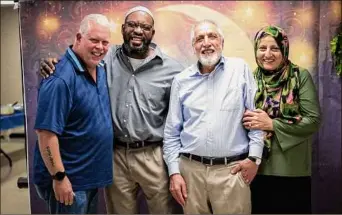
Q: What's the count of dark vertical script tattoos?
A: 1